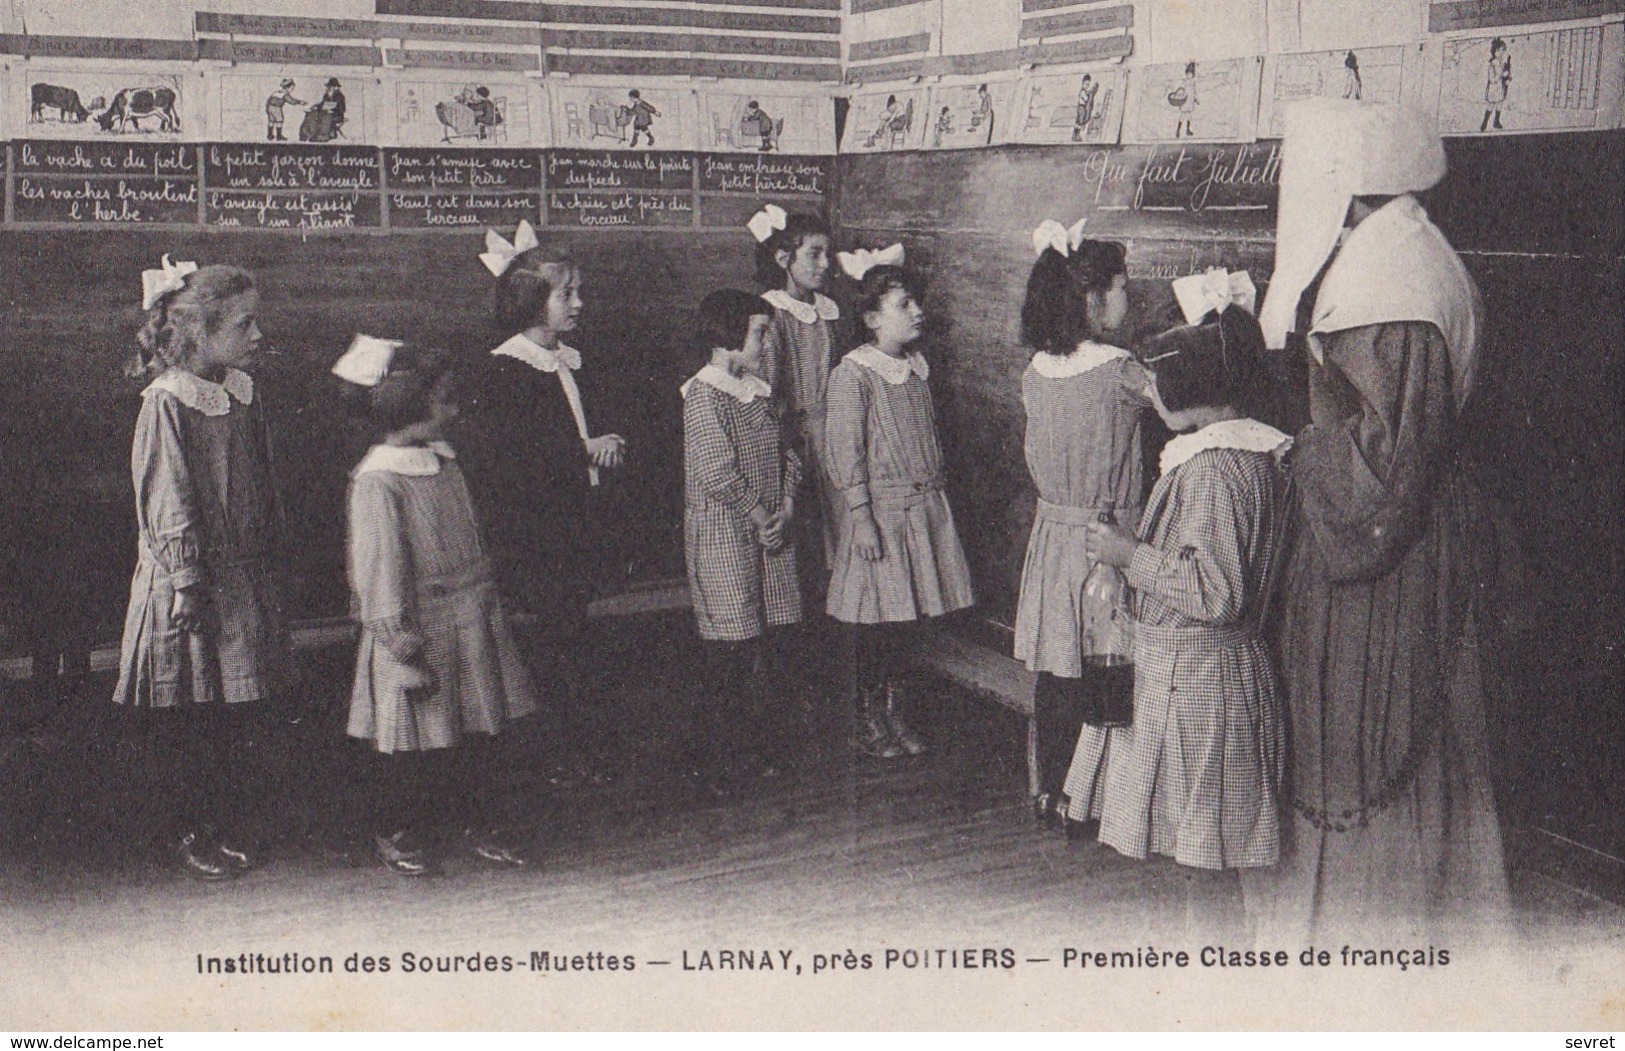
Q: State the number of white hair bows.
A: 7